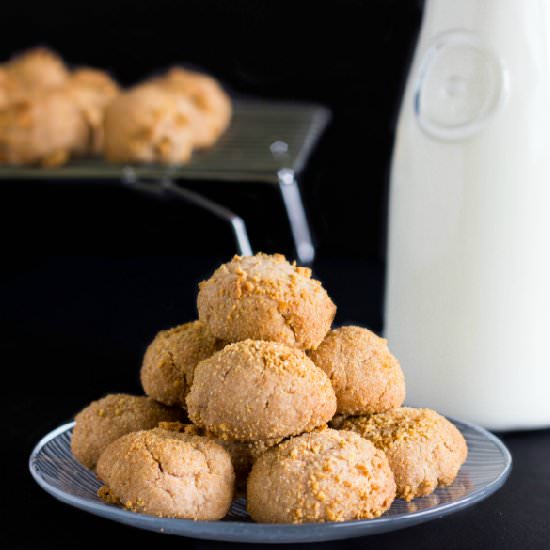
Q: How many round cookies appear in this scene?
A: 15